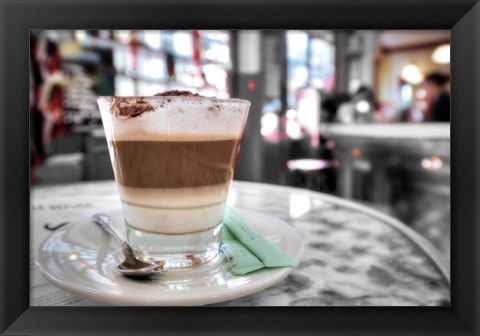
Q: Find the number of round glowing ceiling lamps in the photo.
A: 2